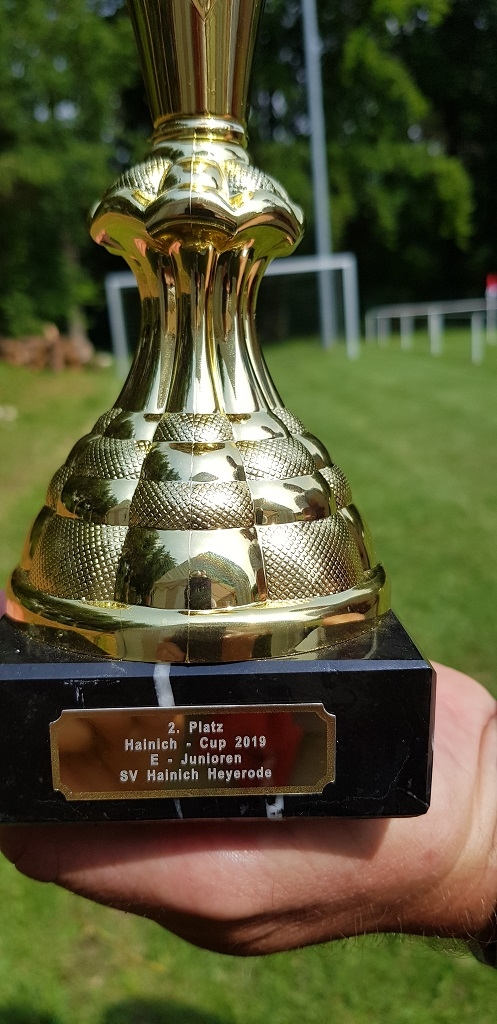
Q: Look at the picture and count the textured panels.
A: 12